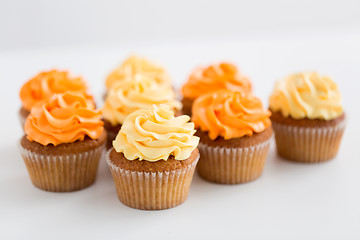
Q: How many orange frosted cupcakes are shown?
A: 4